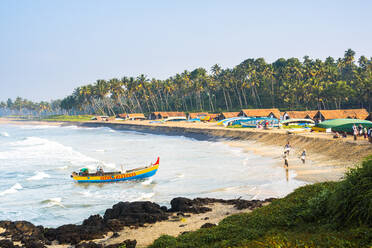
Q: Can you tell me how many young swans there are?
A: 0